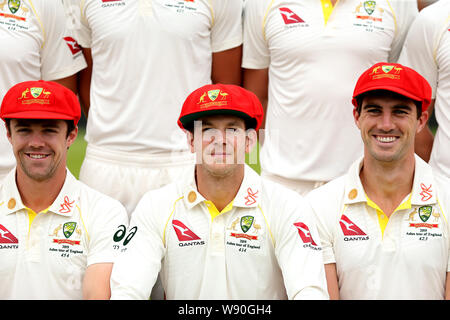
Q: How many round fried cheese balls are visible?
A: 0